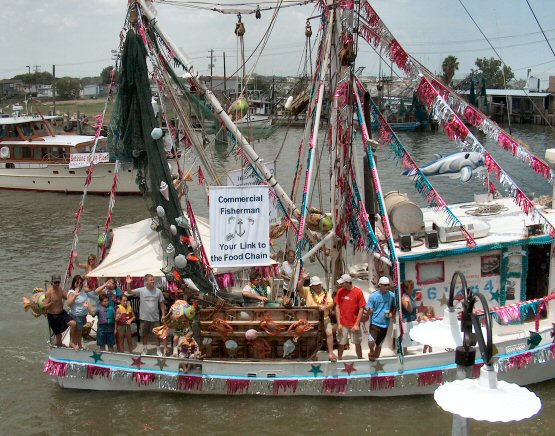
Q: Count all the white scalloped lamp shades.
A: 2